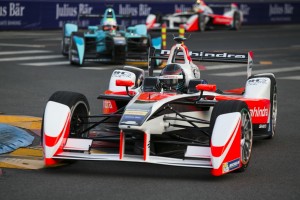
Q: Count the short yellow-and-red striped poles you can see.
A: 2